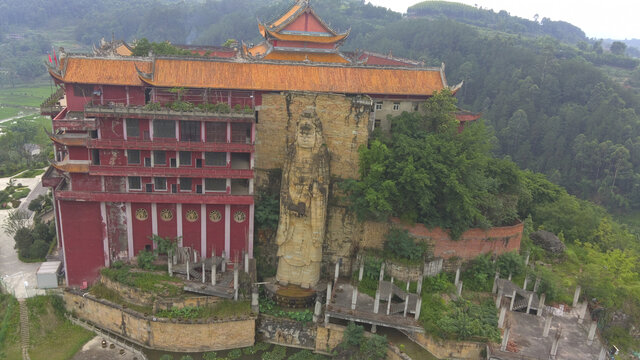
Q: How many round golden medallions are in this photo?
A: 5